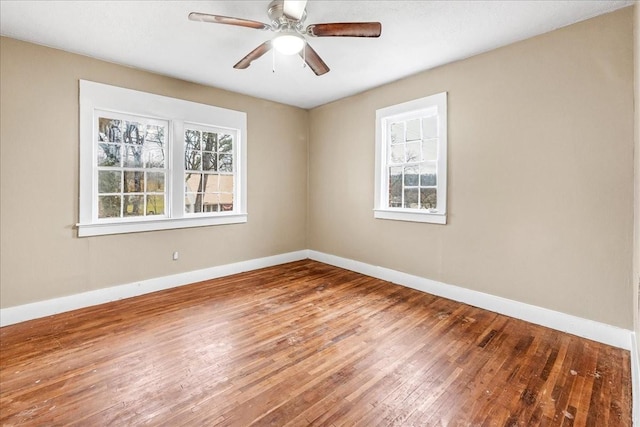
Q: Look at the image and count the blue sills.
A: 0